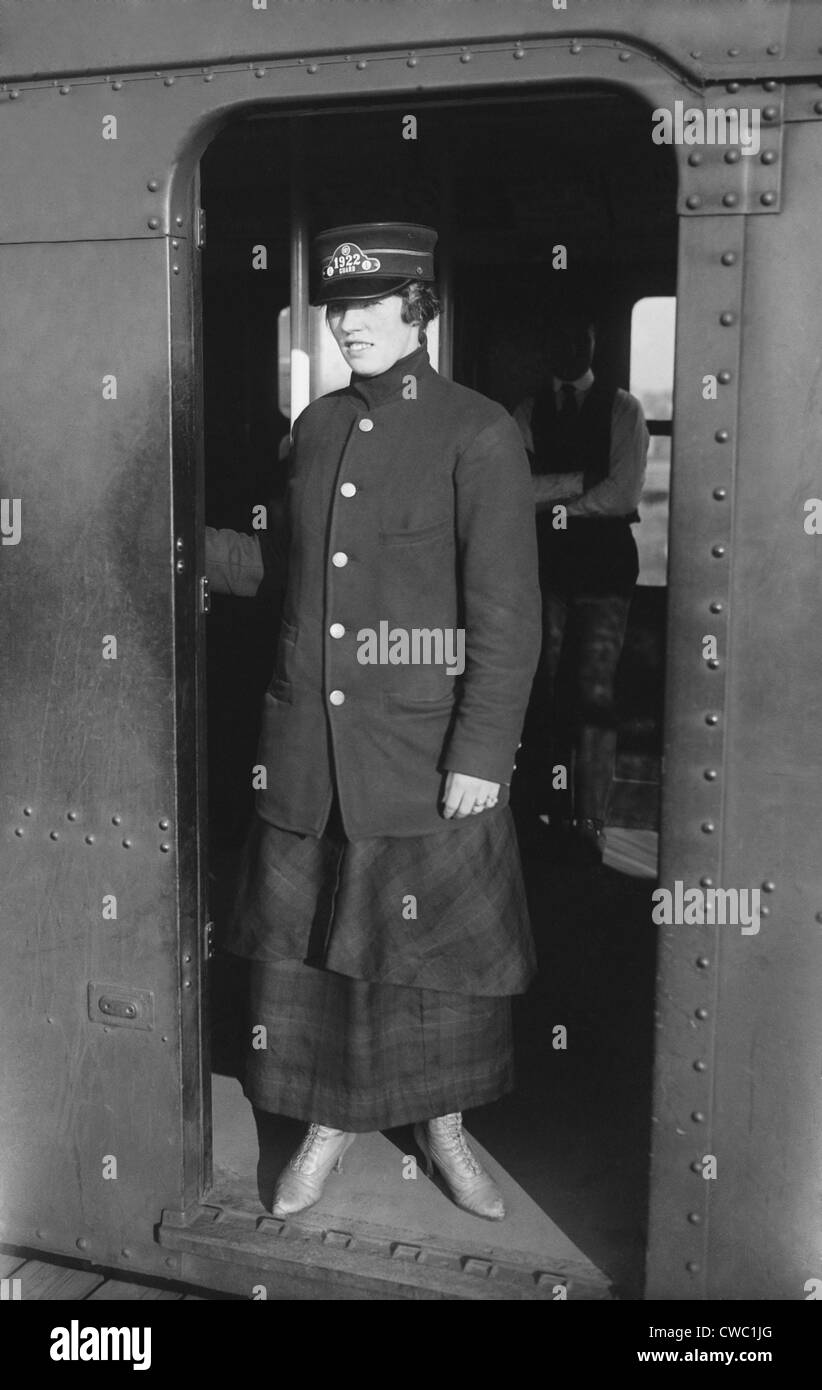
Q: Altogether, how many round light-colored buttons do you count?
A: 5